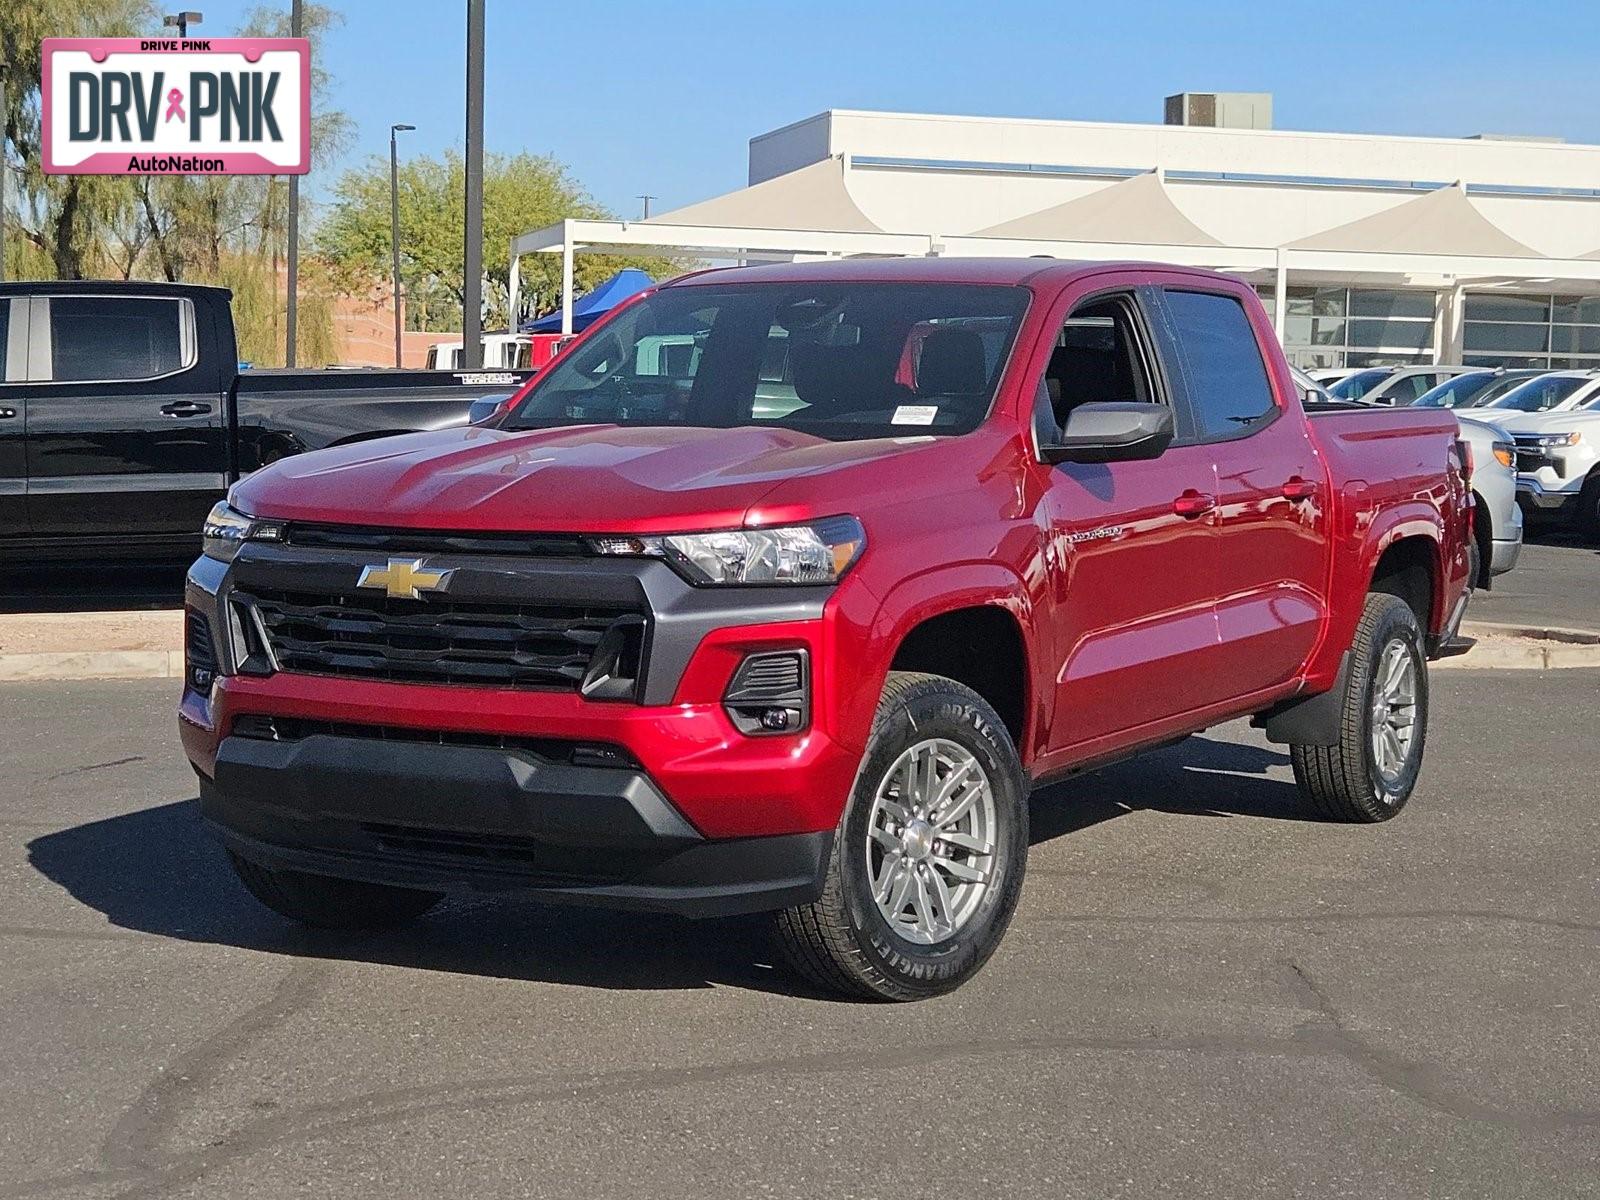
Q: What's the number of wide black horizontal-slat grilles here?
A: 1